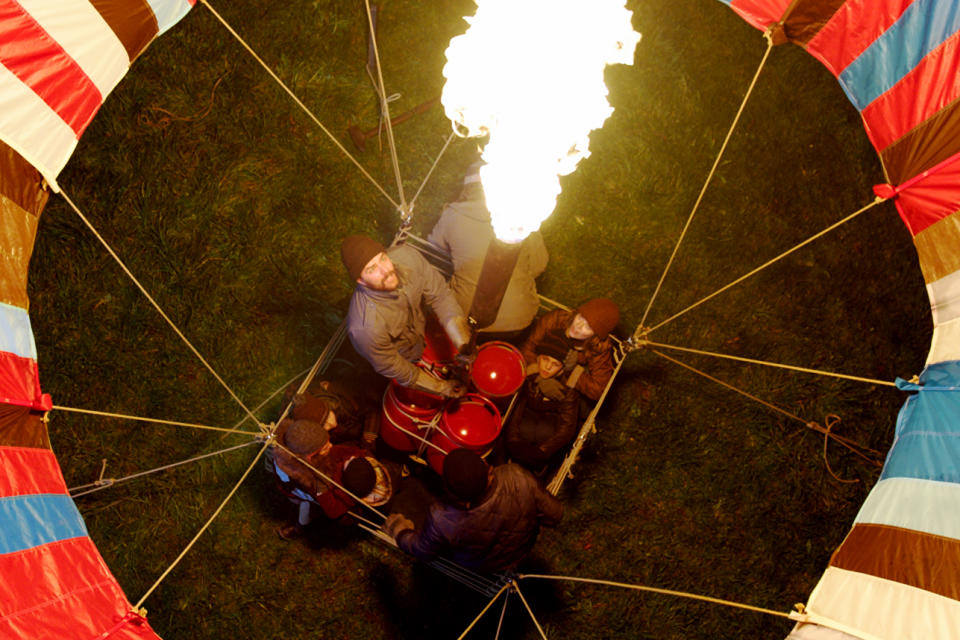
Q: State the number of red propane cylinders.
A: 4